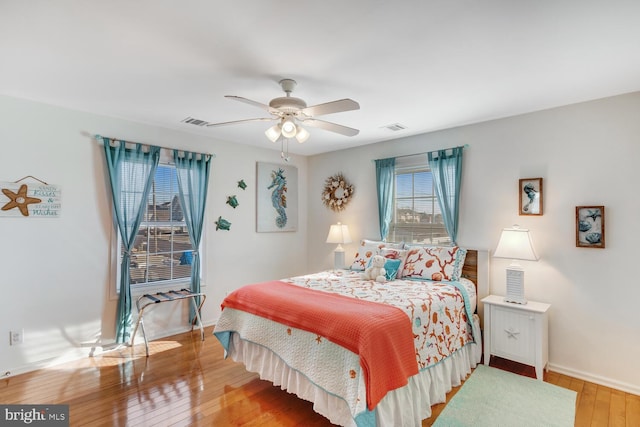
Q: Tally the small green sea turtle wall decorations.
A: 3